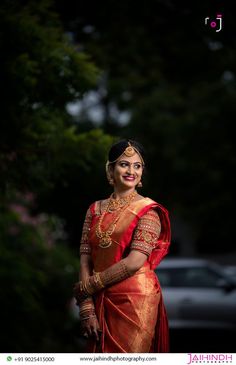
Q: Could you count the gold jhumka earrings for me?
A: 2